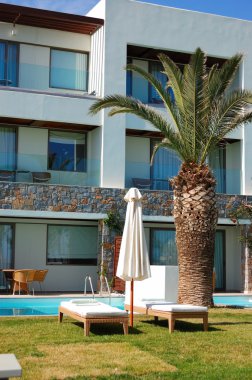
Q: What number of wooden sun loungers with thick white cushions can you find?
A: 2